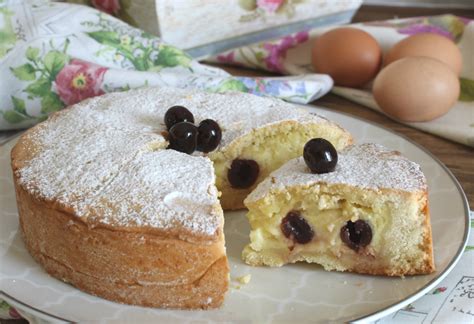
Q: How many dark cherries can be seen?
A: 7